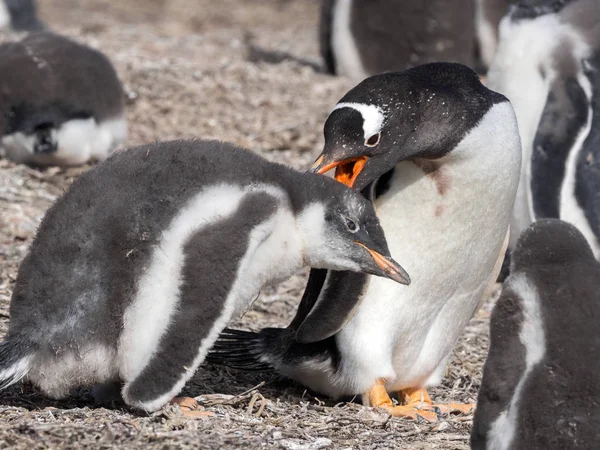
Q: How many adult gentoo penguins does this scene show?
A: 1